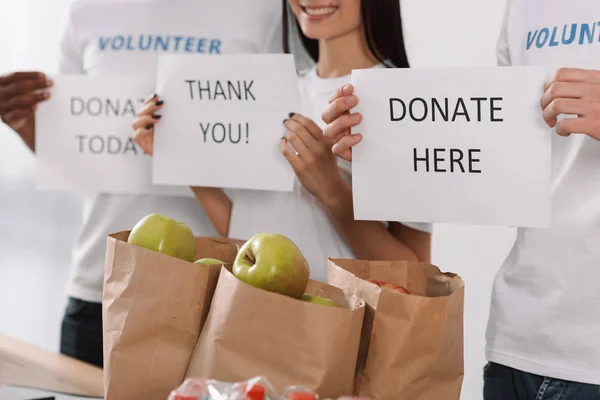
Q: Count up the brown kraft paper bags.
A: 3